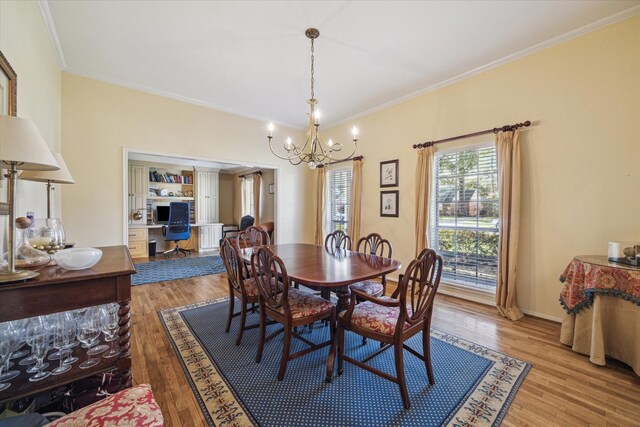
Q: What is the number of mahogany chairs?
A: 6